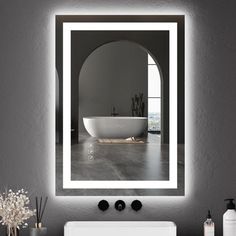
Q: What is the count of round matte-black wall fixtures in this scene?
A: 3